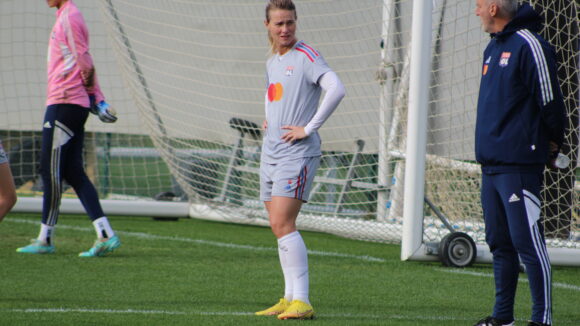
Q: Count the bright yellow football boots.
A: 2